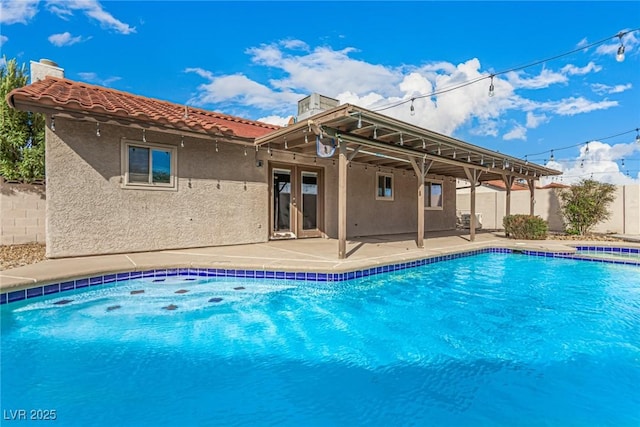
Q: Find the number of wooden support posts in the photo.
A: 5